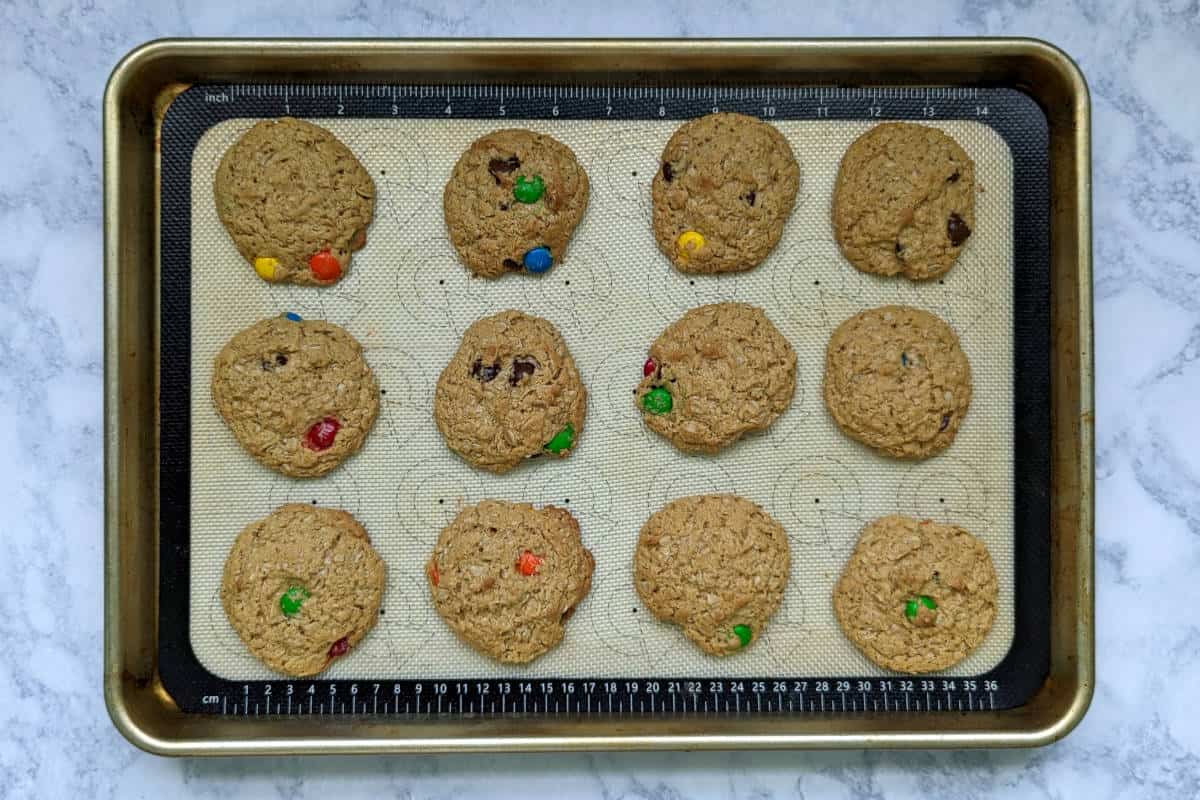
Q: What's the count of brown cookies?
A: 12